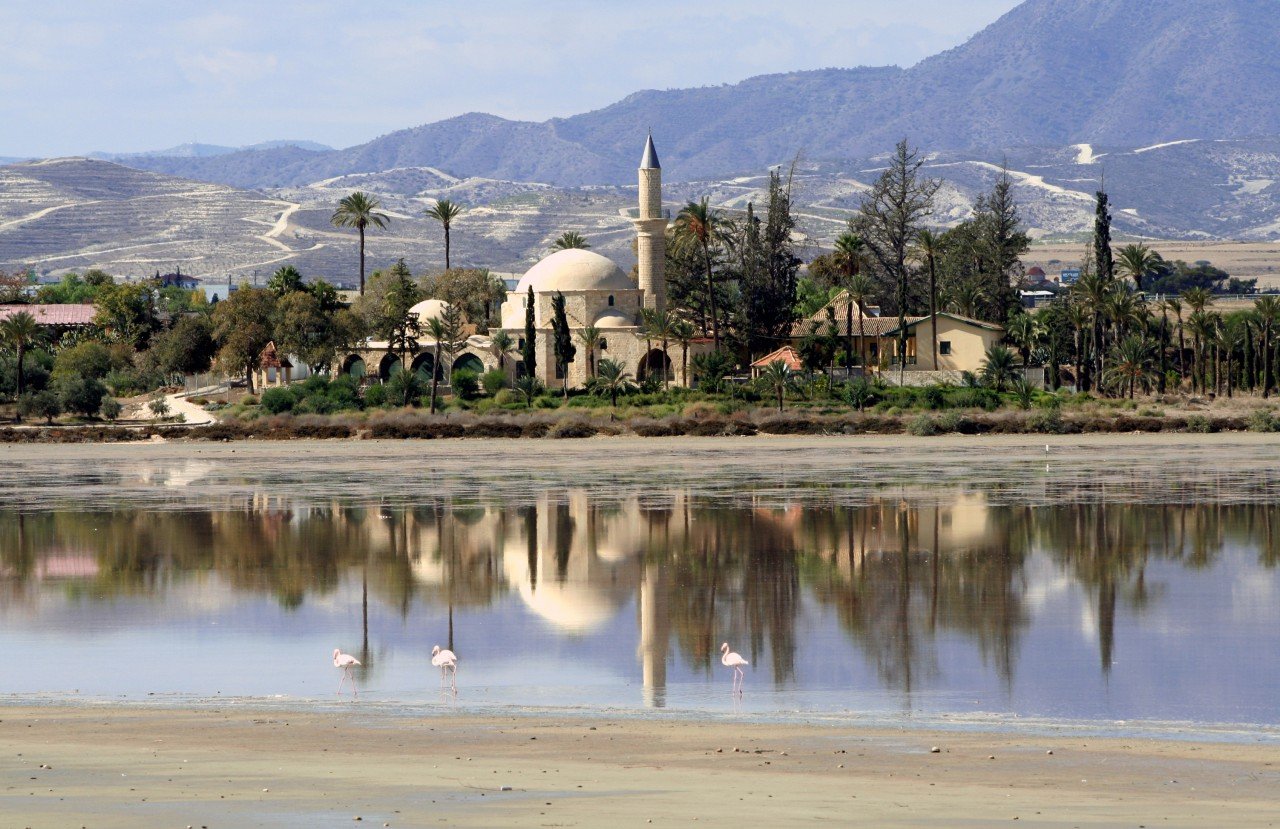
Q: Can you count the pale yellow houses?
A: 1